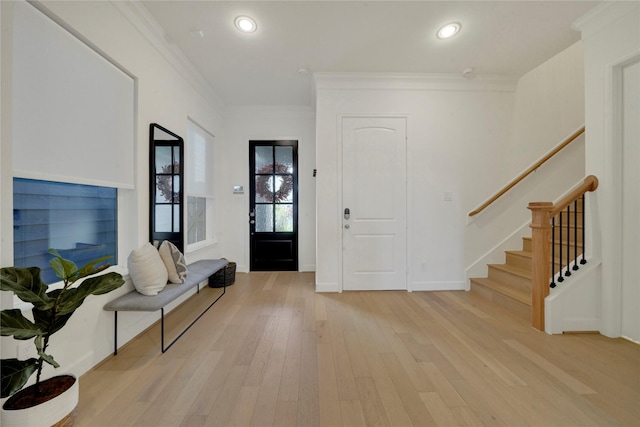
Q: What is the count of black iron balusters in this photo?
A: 5